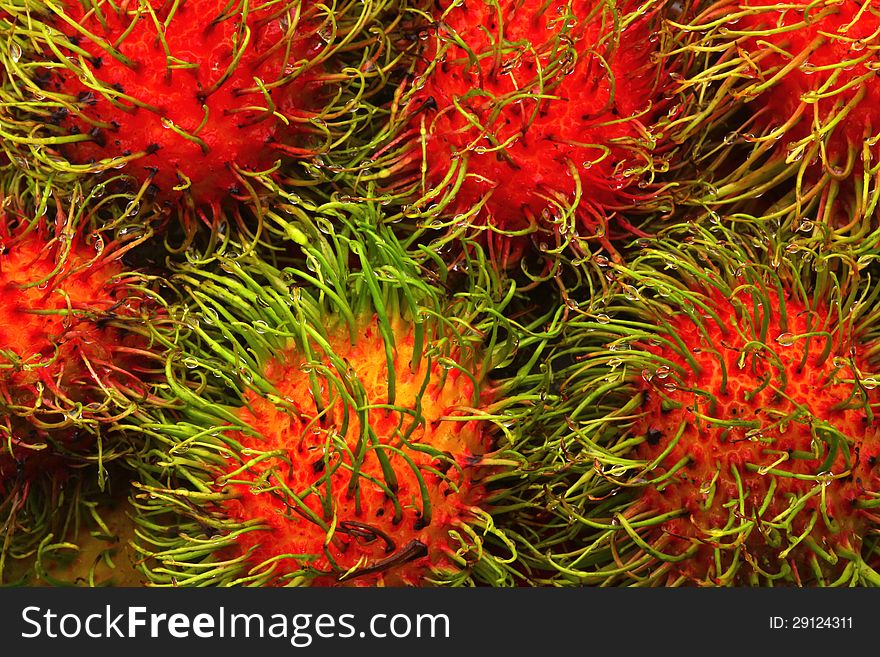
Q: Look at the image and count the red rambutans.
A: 6